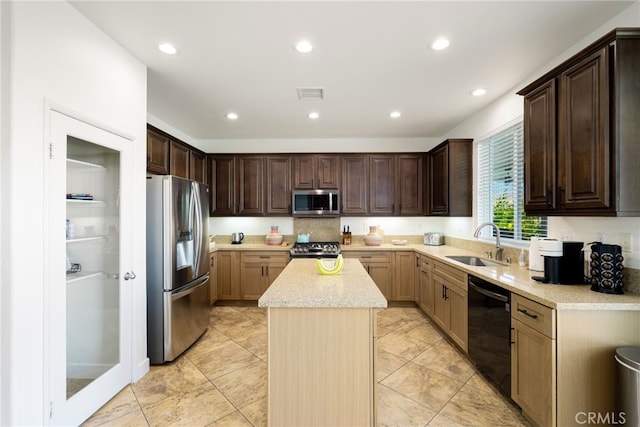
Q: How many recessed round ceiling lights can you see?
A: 7